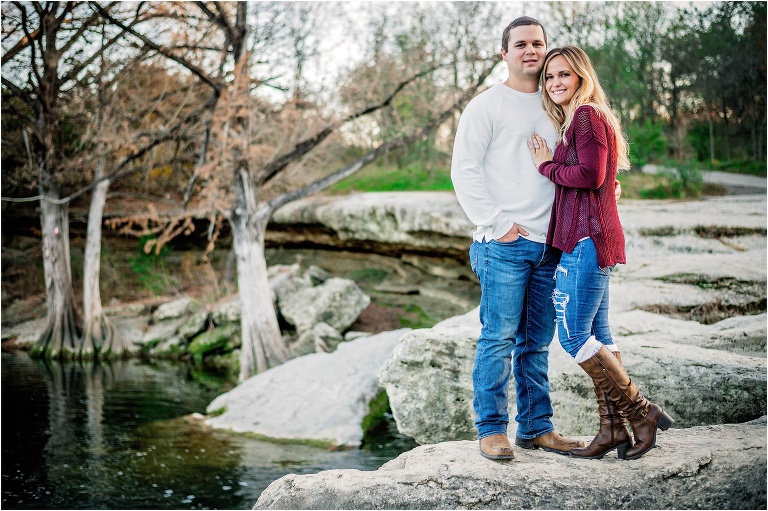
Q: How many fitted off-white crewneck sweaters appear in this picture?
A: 1